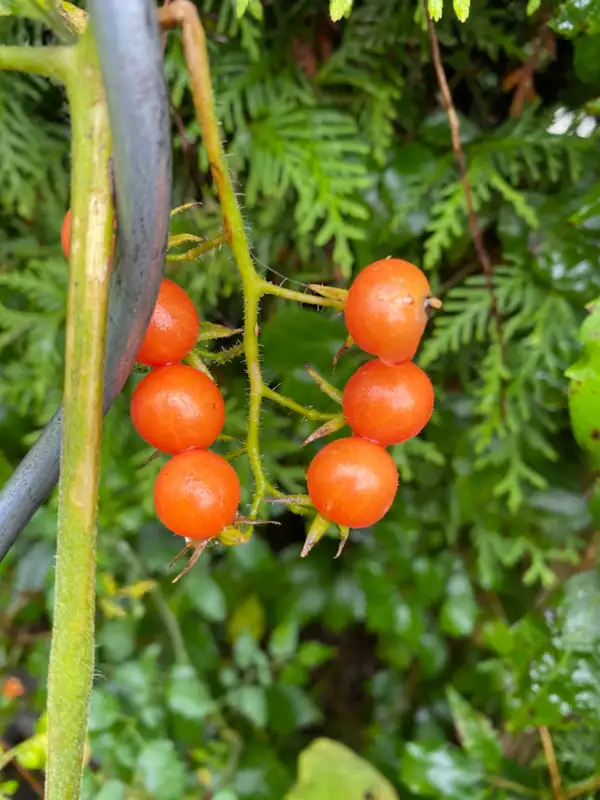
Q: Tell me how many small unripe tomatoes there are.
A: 0